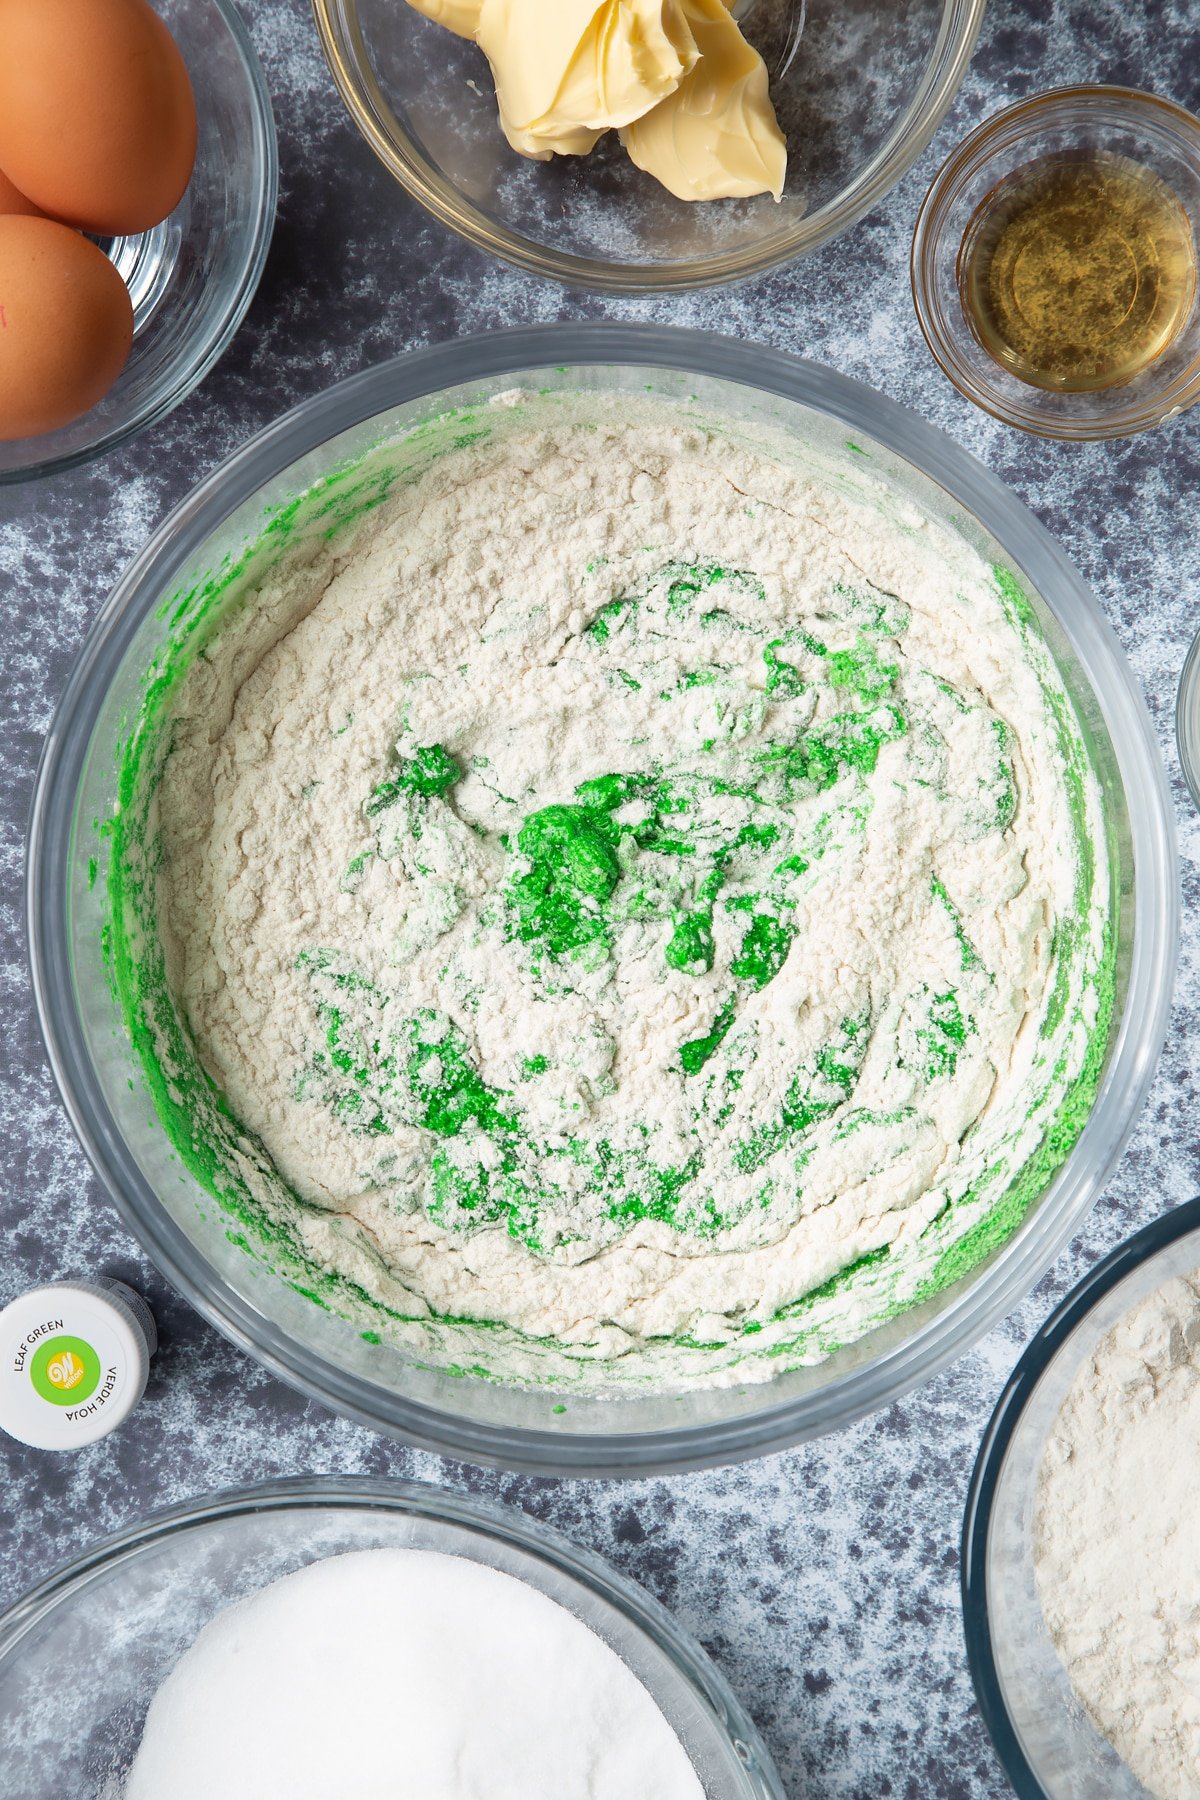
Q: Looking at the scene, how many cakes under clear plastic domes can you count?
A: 0